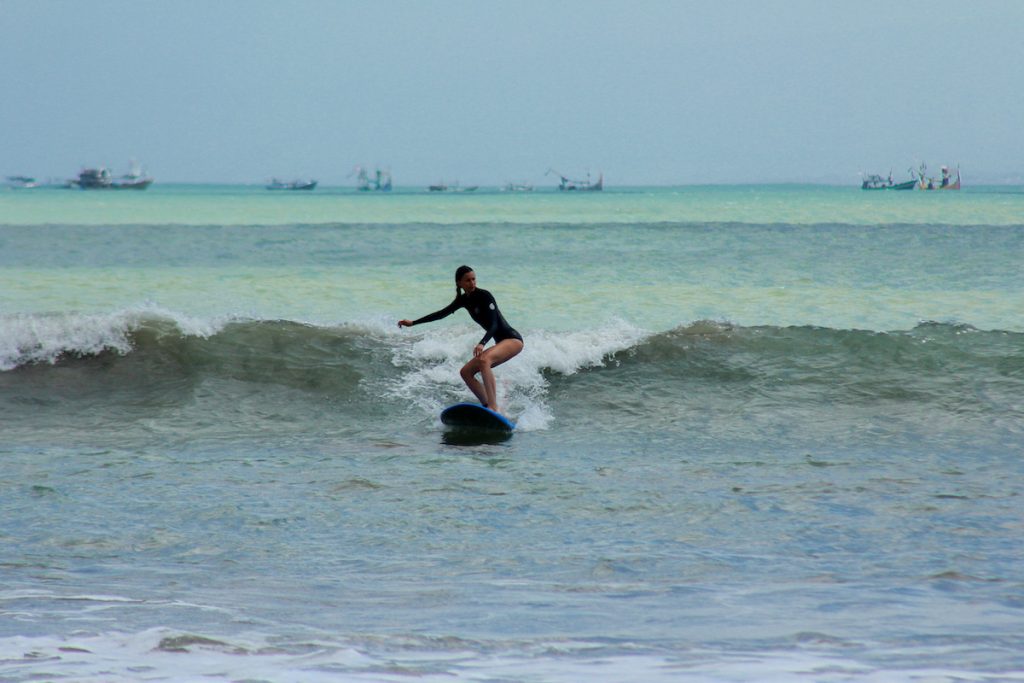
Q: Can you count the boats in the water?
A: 9